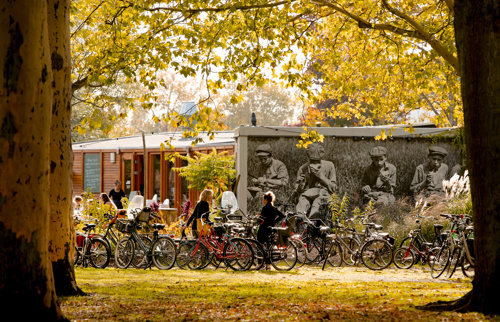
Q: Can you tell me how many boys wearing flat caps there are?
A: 4